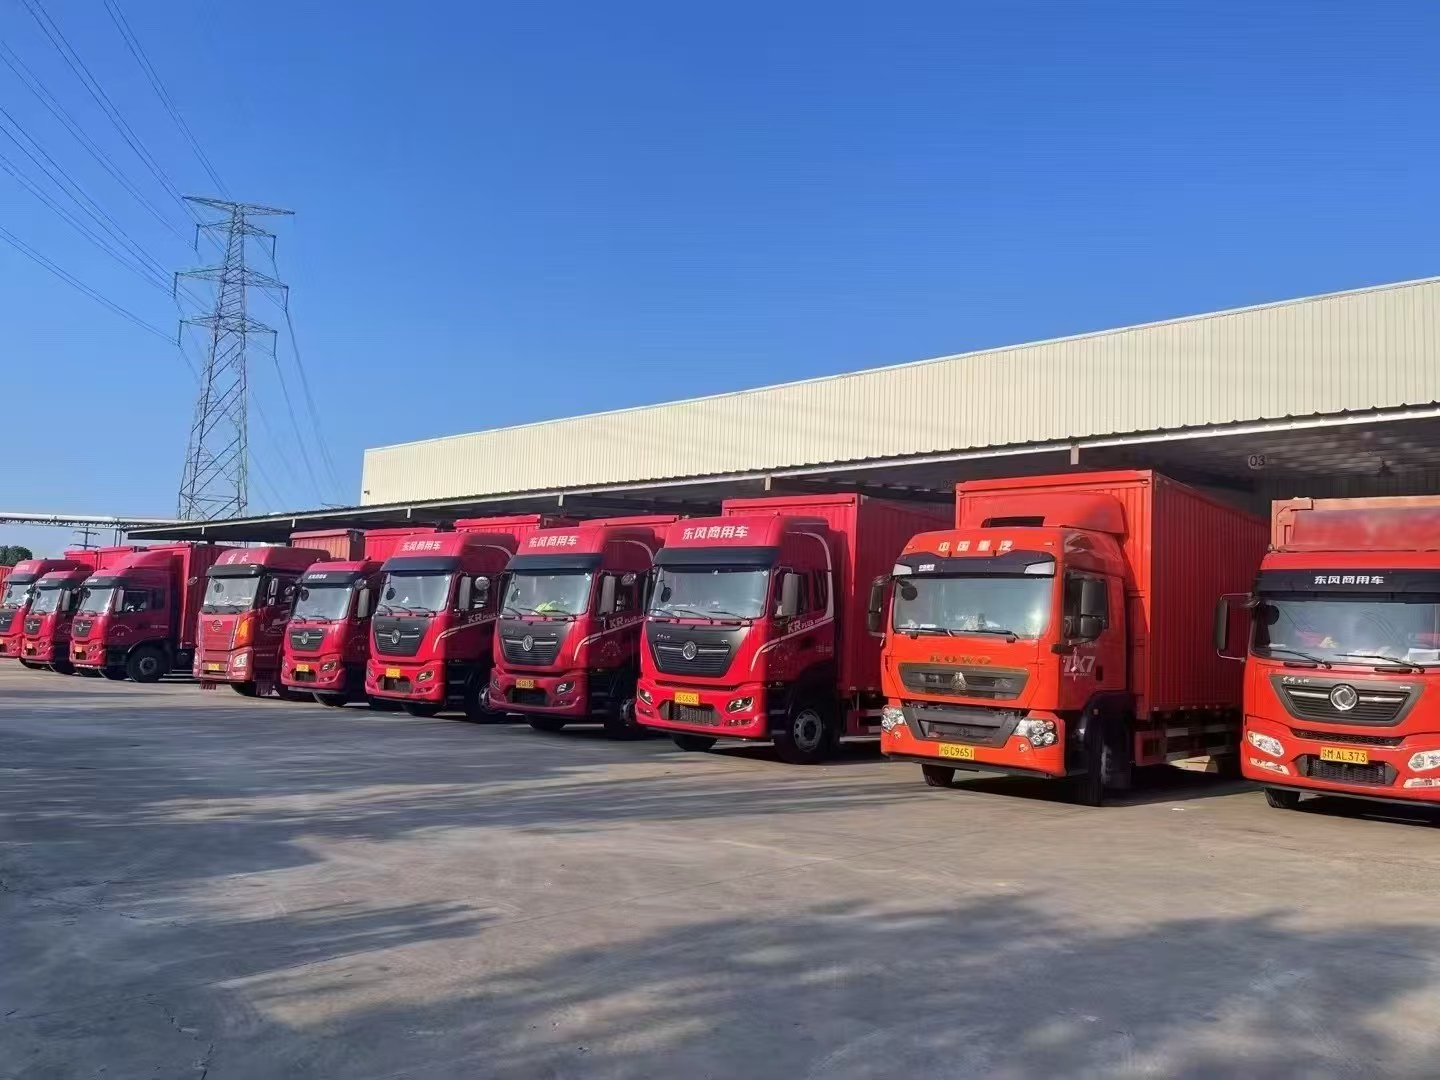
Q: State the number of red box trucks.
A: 10